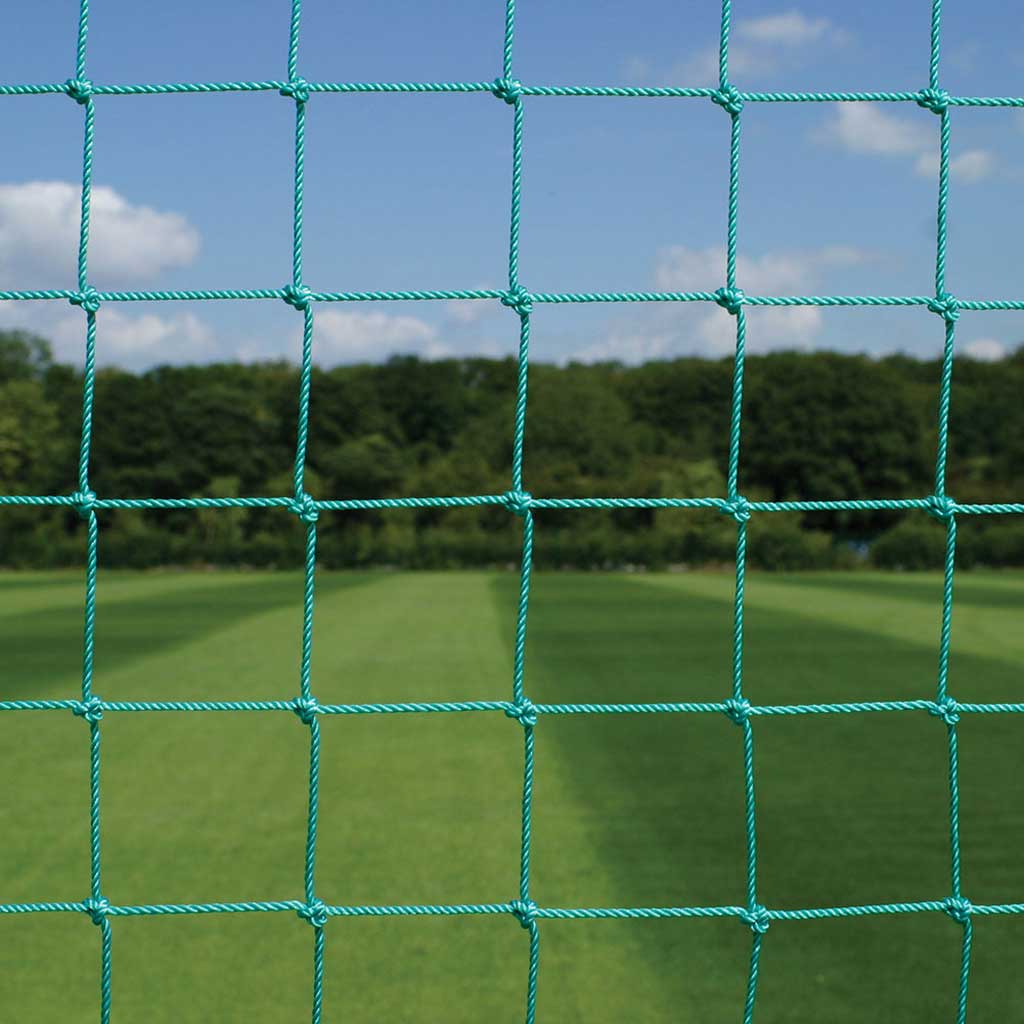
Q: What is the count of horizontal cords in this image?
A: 5